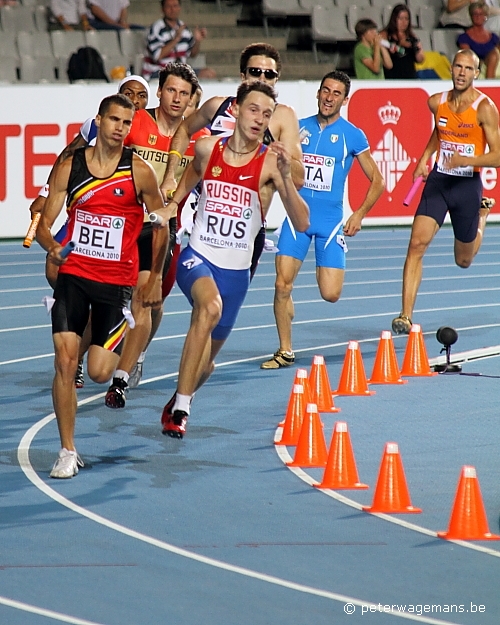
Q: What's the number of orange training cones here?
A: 10